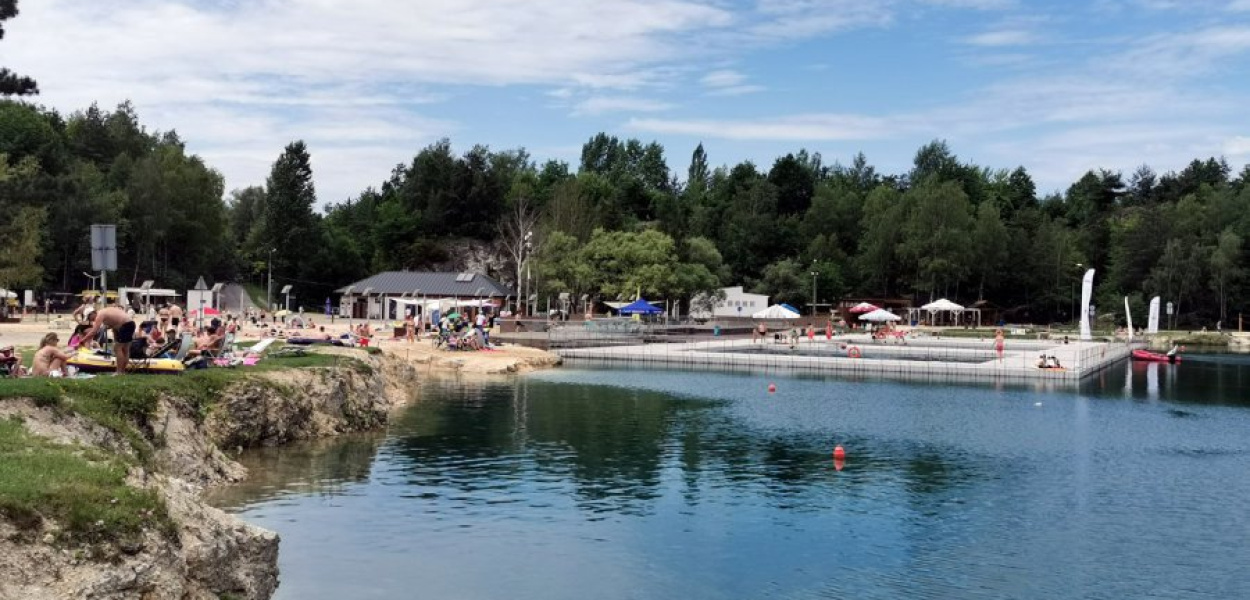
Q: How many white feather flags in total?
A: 3